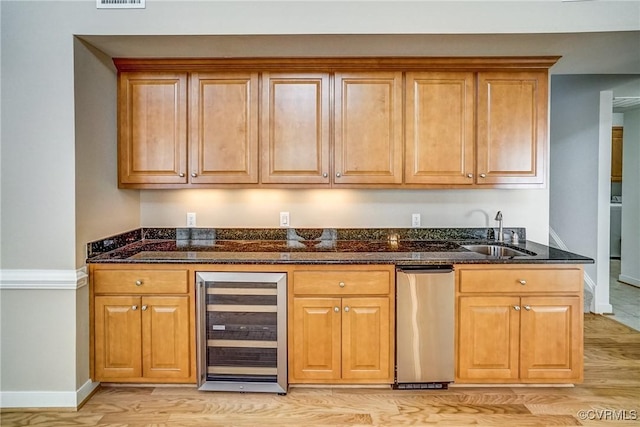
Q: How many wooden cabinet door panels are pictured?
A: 12